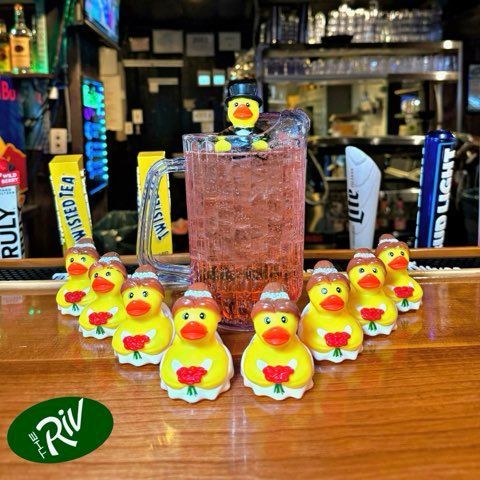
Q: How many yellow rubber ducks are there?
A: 9